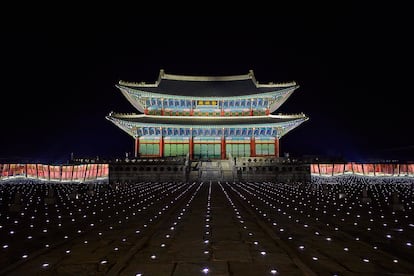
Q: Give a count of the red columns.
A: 6